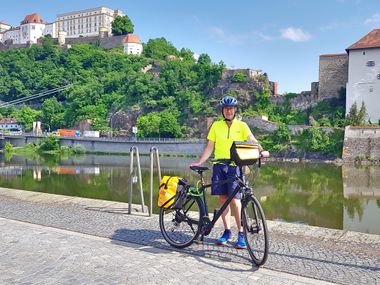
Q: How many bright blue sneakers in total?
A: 2